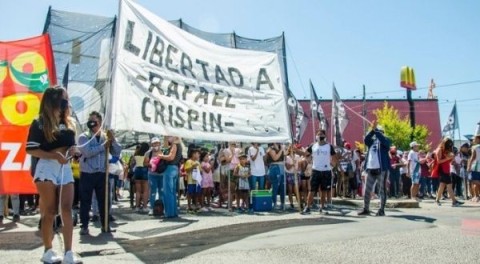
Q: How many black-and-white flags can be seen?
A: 4